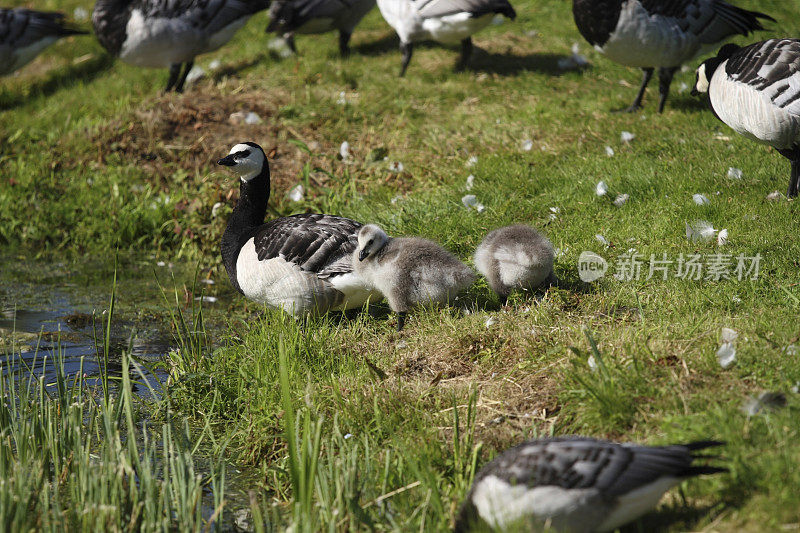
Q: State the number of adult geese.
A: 8